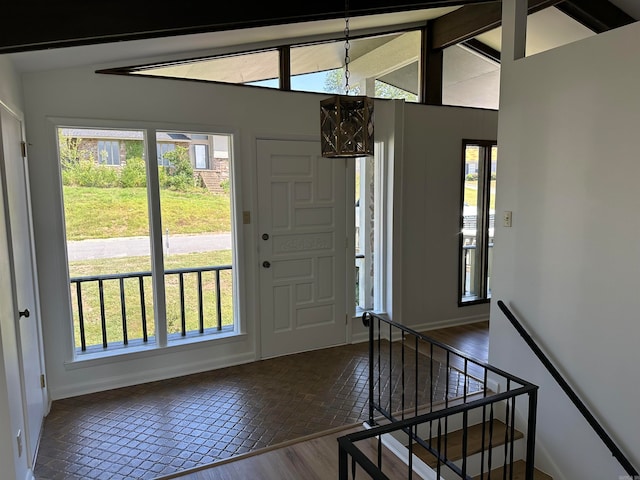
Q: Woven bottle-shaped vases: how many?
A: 0